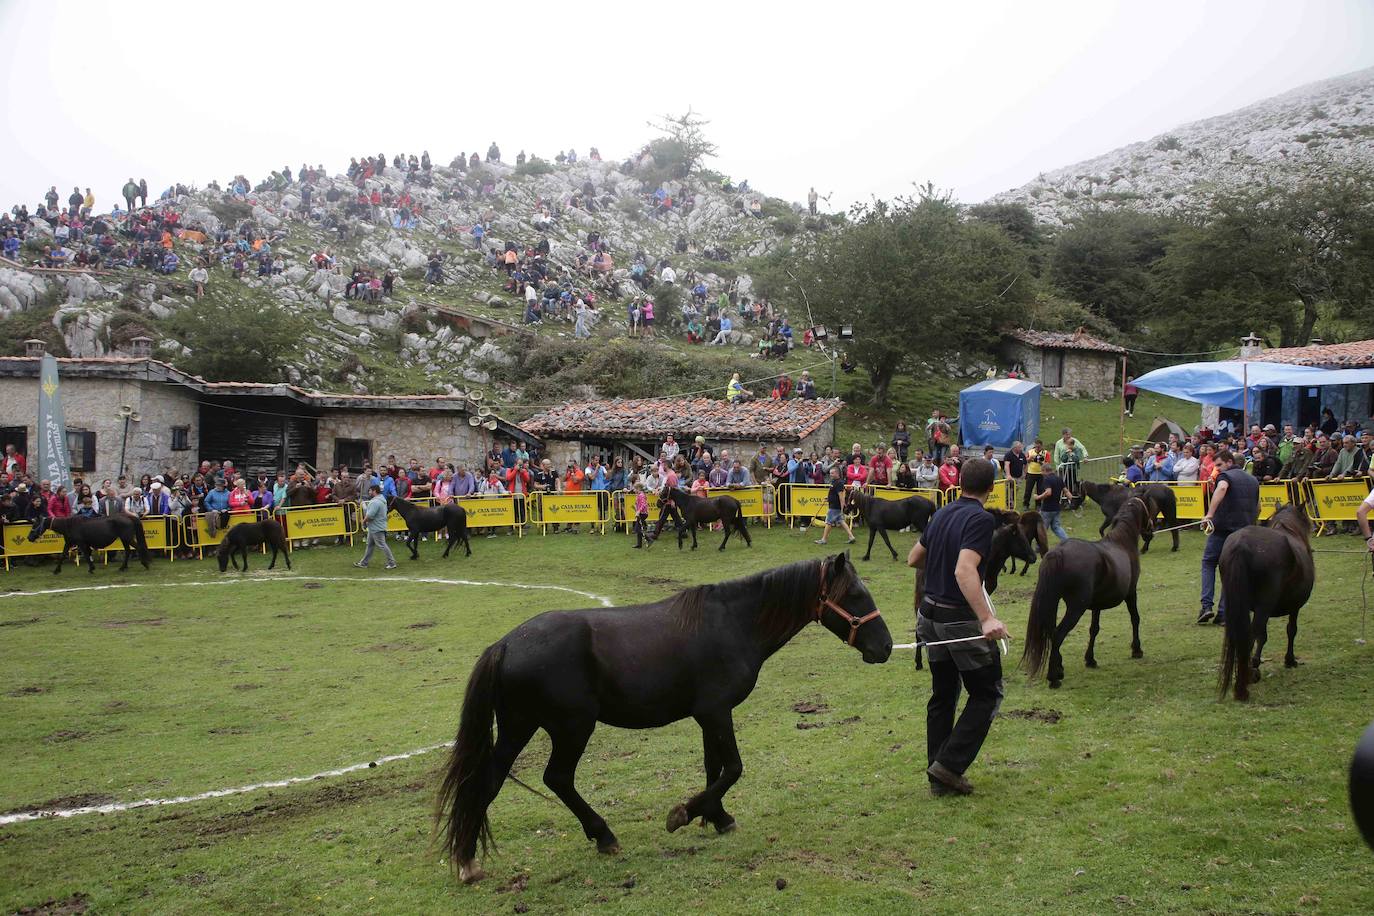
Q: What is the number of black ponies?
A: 11